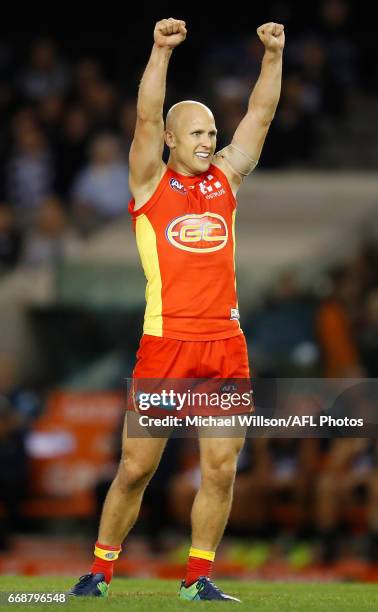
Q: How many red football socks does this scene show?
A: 2